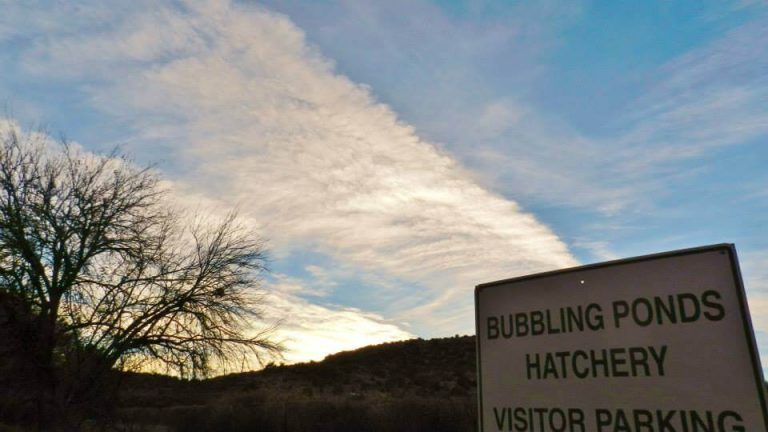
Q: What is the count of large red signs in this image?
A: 0